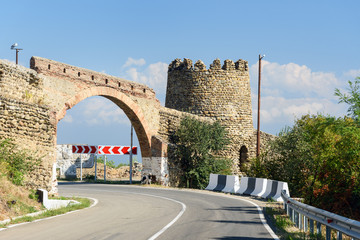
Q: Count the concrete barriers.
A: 3